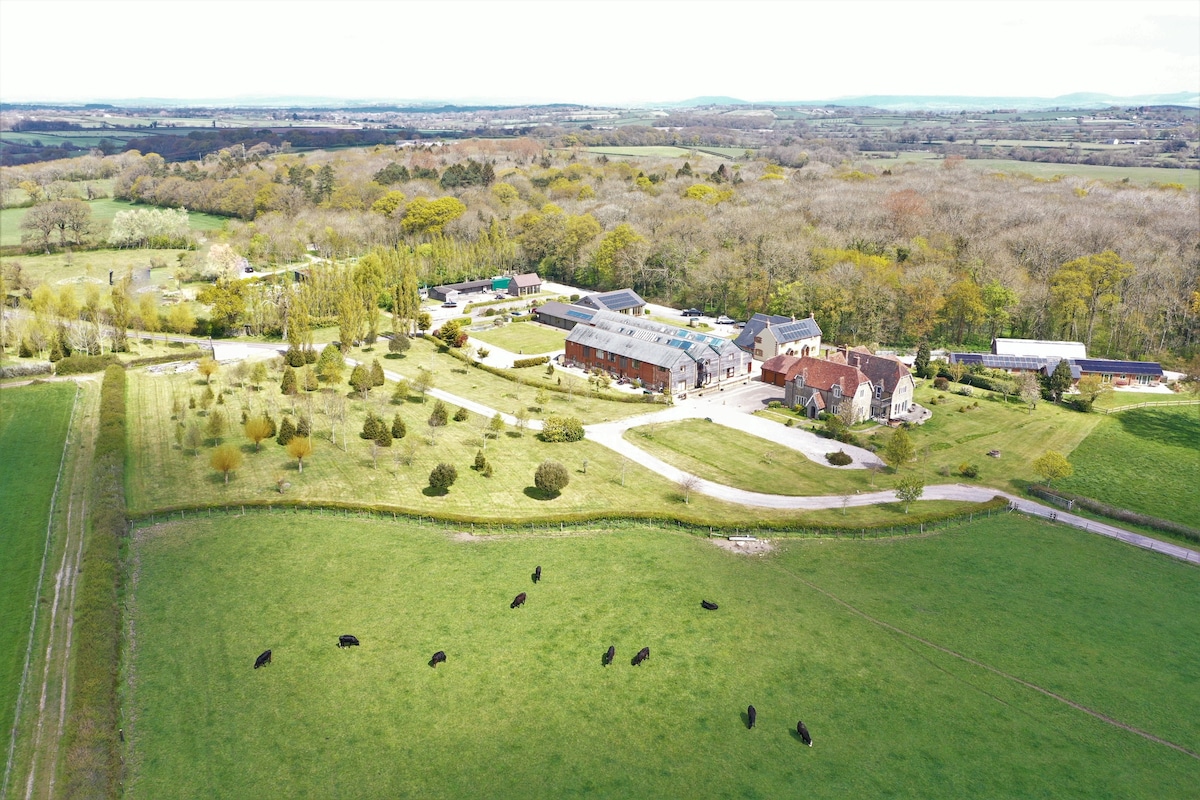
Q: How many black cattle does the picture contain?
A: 10